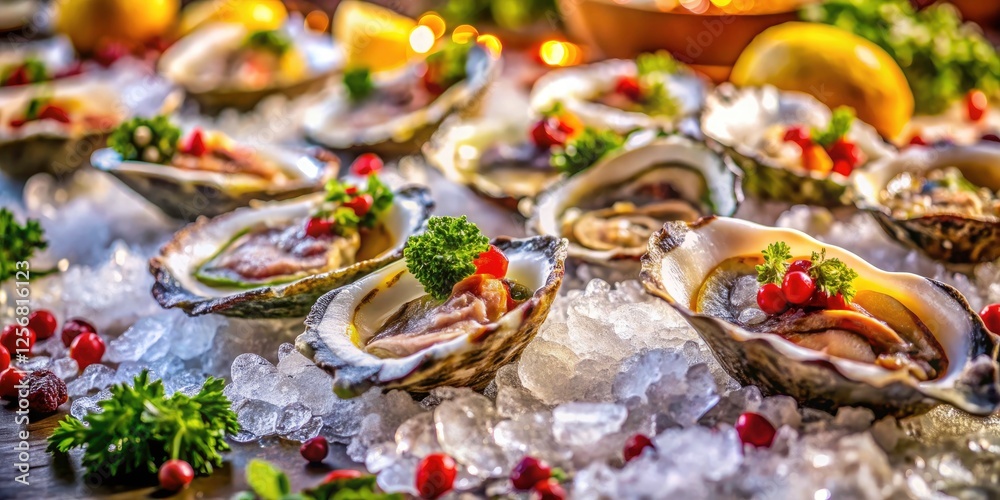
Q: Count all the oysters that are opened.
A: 13